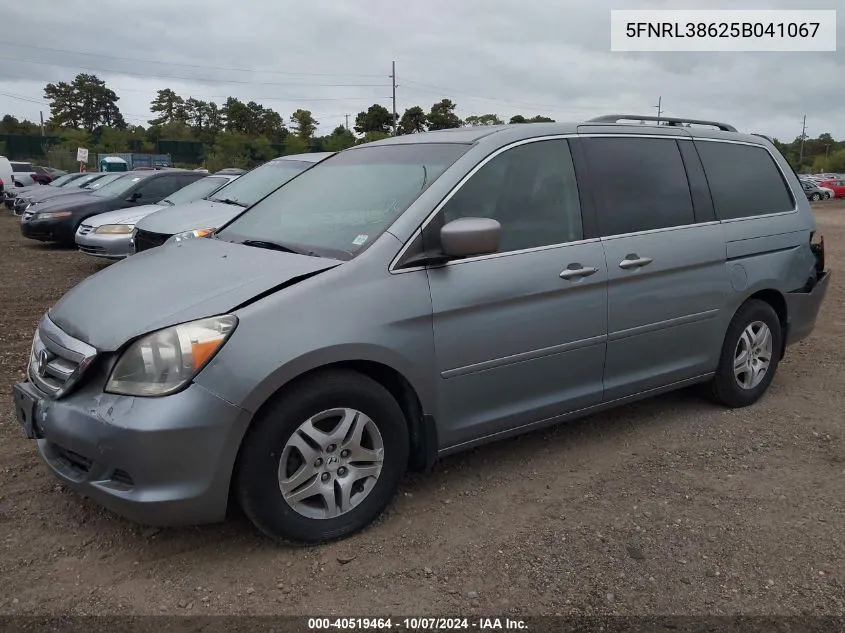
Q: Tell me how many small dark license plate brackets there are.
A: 1